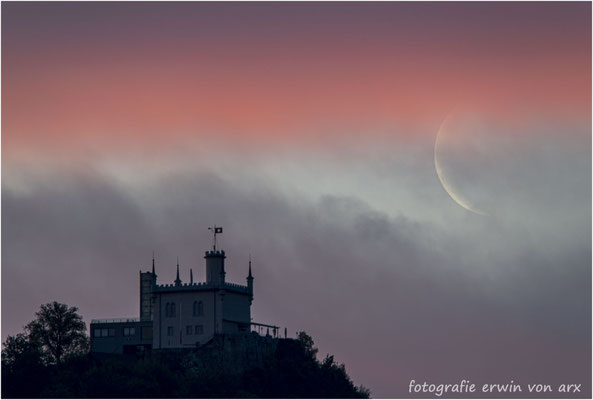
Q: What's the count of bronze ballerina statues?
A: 0